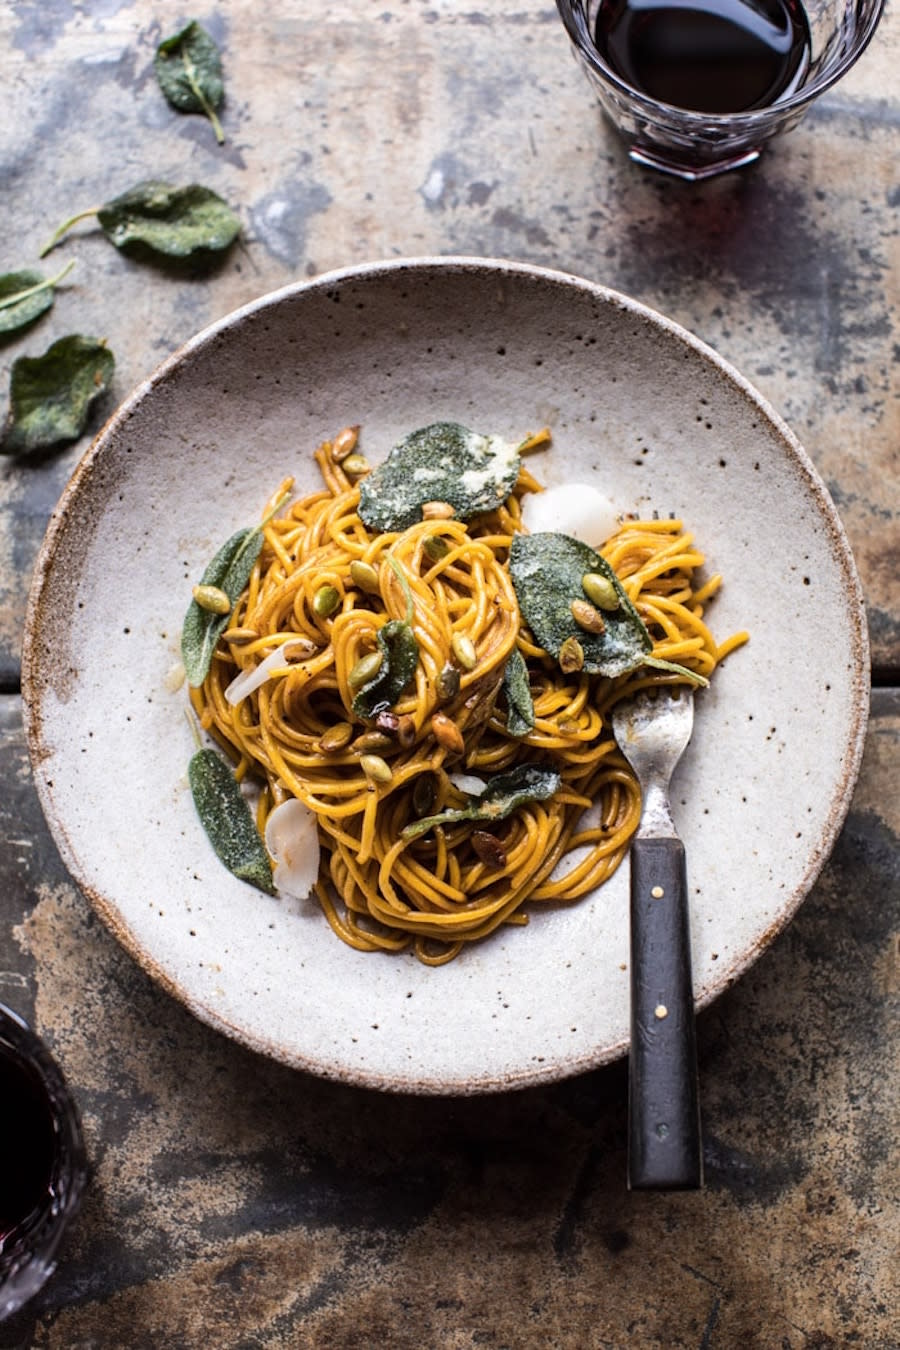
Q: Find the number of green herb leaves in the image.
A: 11